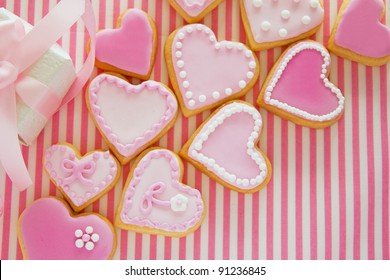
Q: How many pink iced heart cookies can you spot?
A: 11